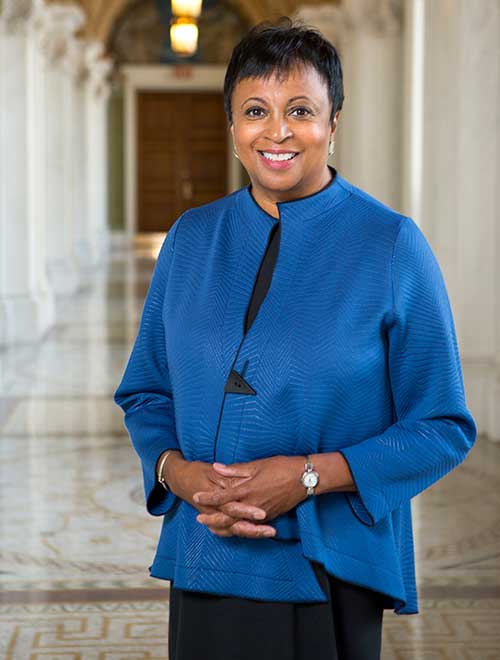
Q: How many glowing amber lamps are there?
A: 2